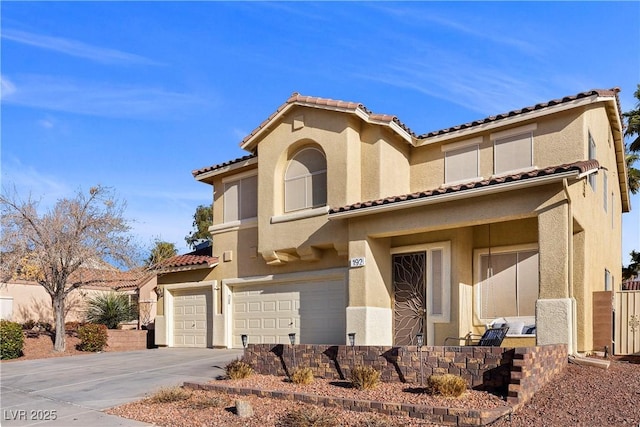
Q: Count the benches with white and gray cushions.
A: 1